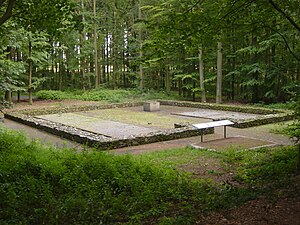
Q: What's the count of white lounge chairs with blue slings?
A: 0